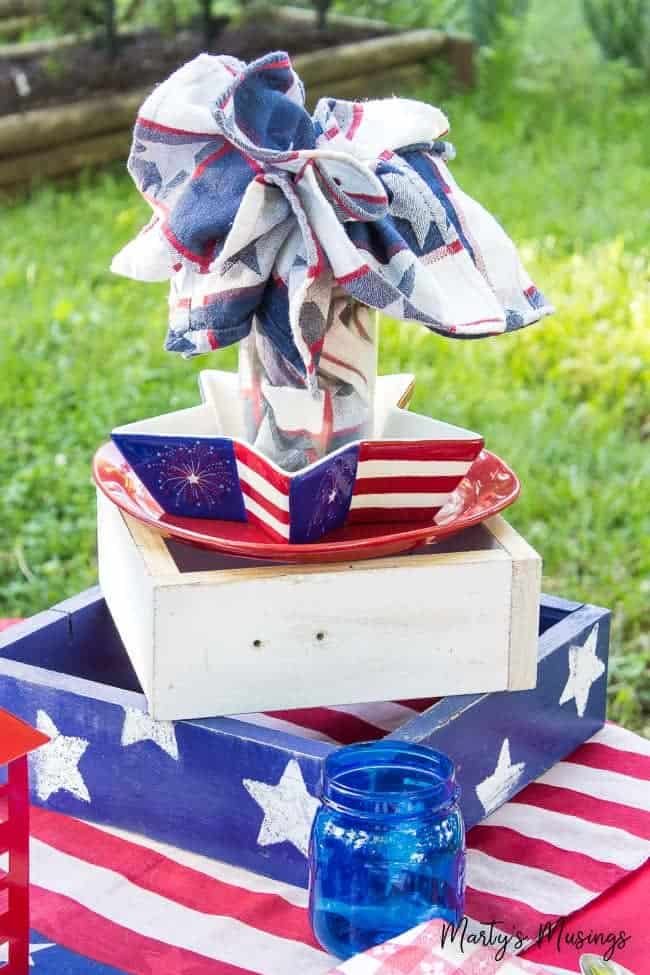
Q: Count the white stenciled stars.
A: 5